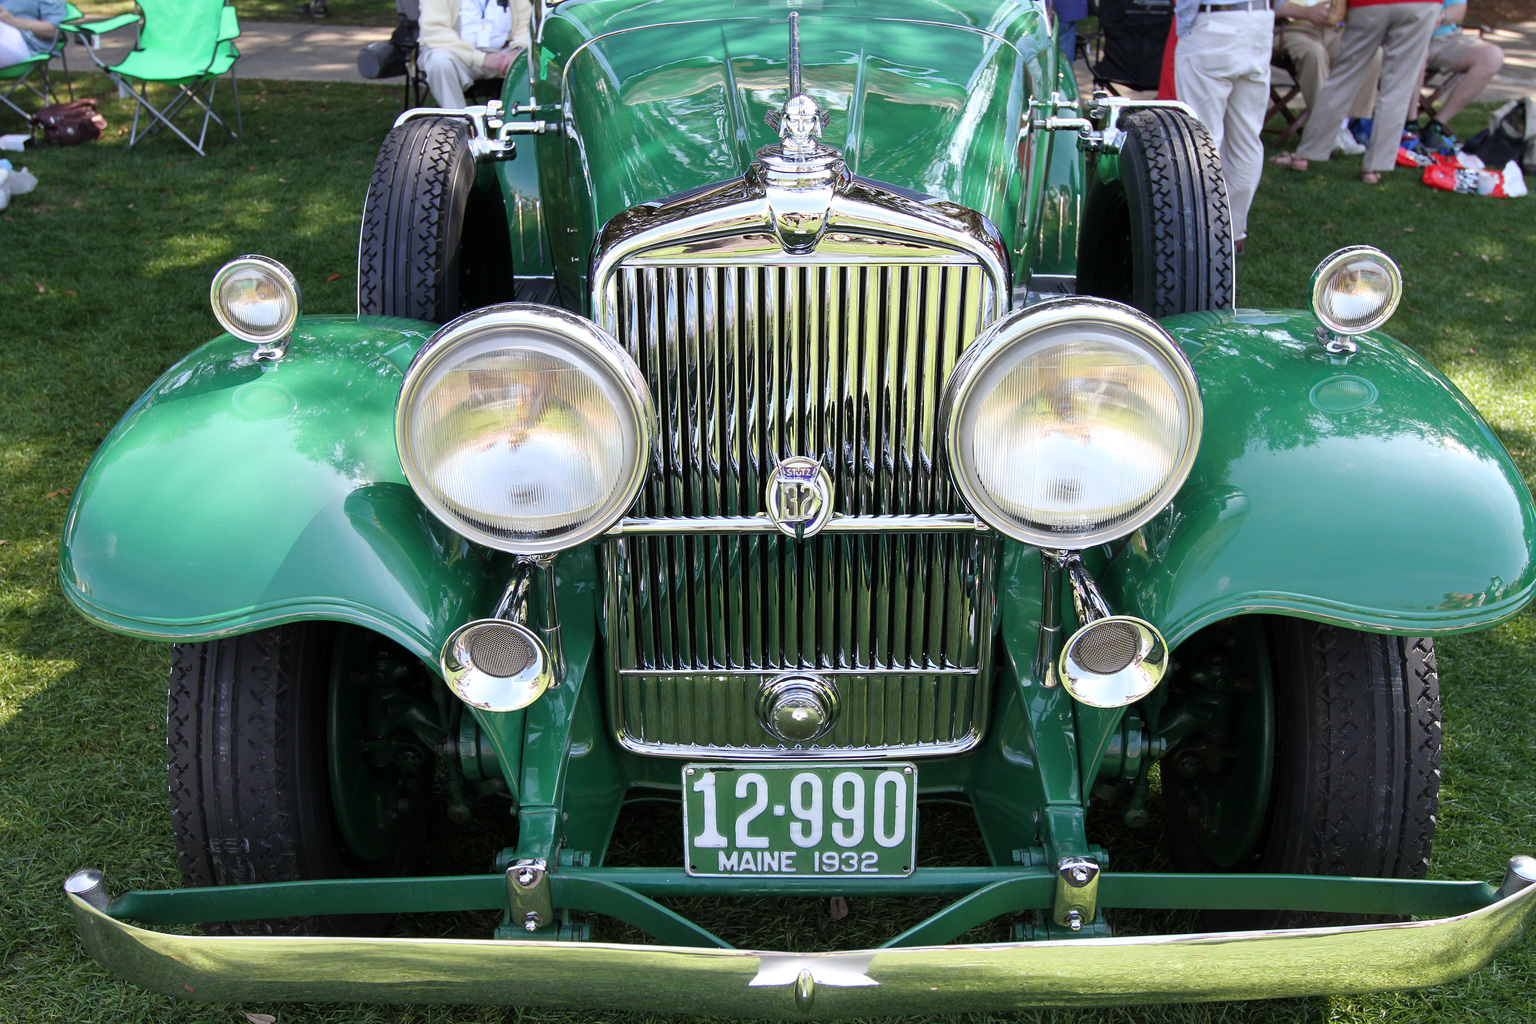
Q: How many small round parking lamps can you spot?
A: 2